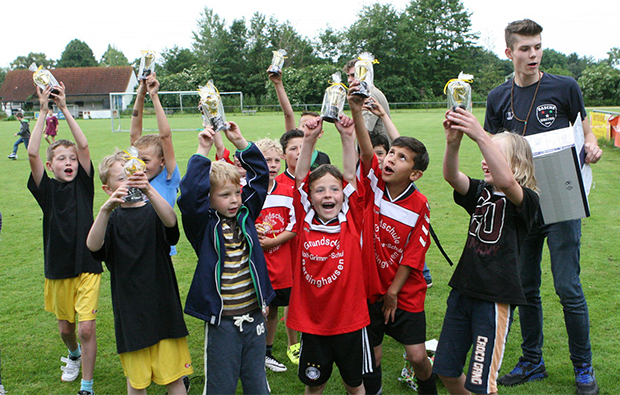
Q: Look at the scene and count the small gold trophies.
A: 8